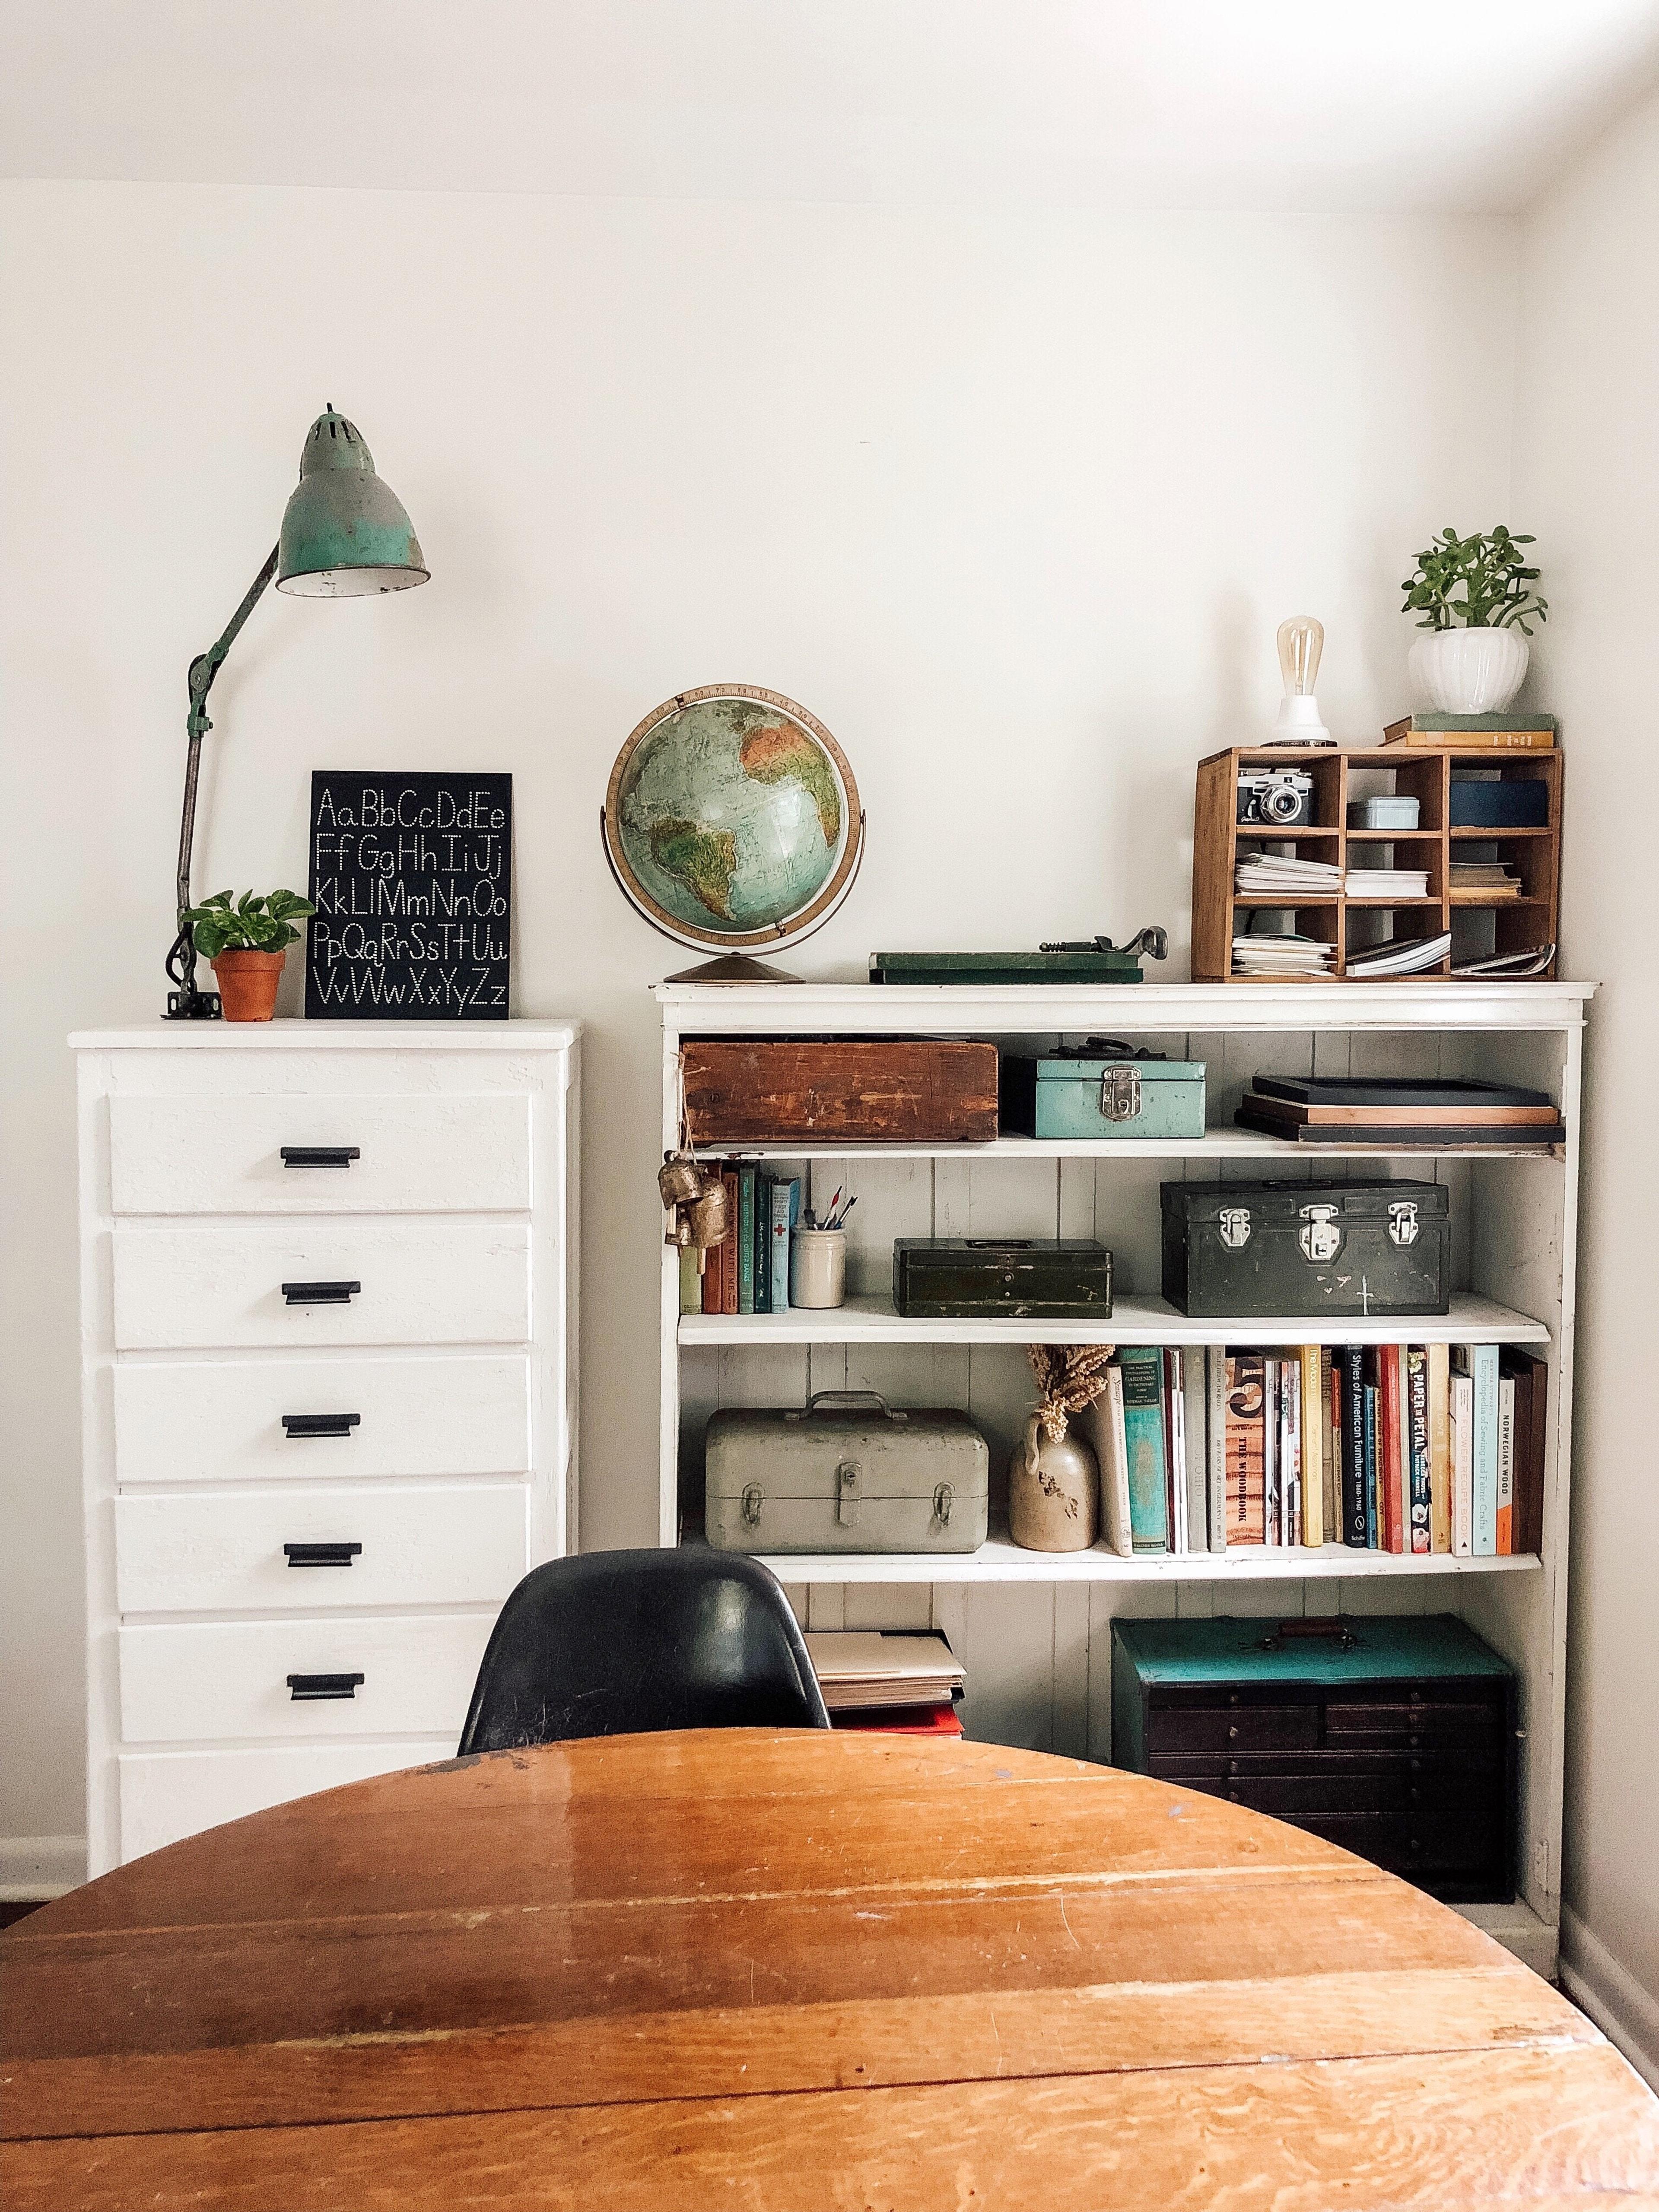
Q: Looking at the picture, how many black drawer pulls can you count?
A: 5